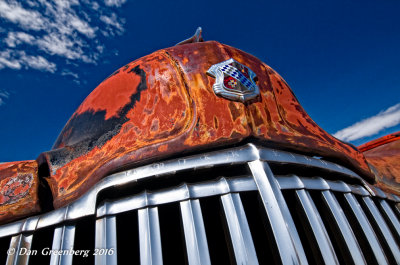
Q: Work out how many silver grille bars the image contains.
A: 12